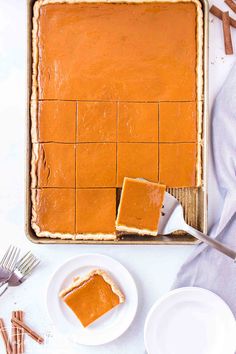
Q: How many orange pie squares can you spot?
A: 12